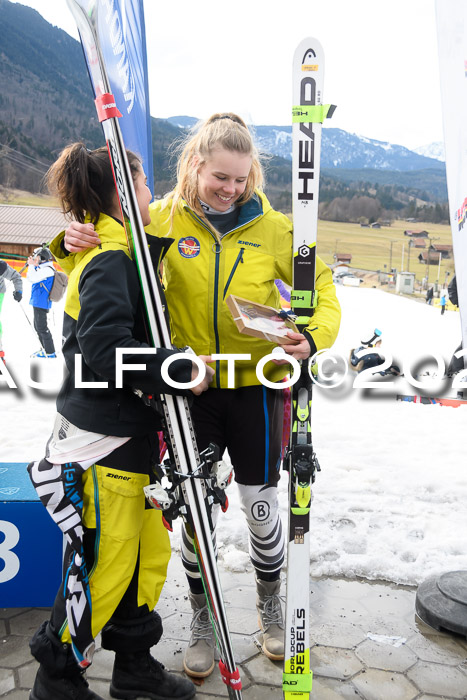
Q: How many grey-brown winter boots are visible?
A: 2